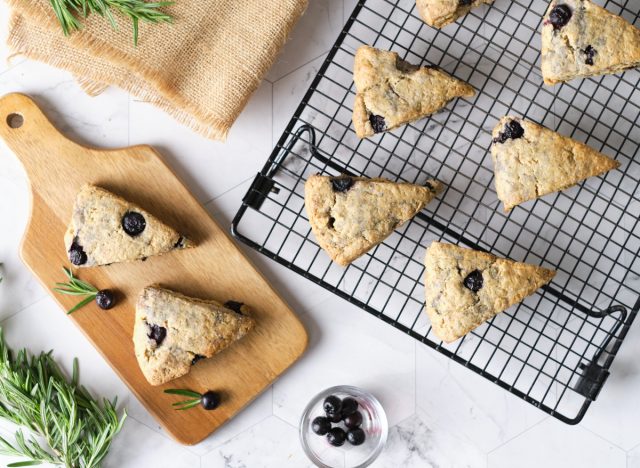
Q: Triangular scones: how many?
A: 8